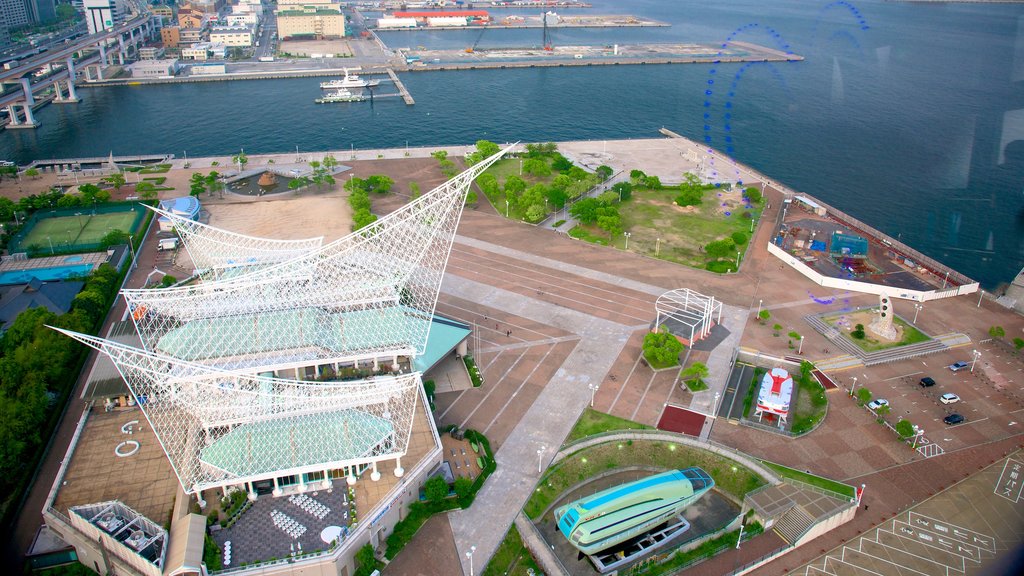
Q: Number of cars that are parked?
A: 5